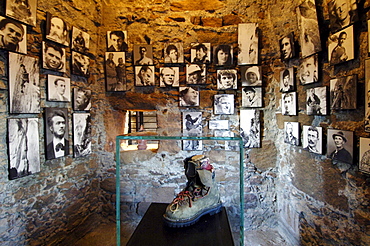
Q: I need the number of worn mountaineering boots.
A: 1